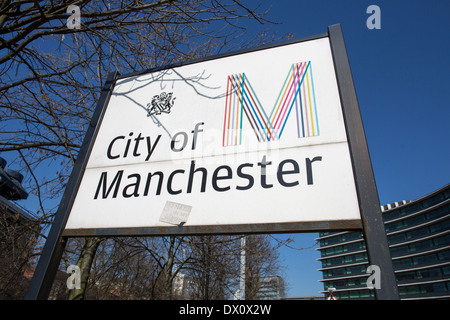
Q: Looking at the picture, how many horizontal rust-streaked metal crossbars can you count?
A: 1